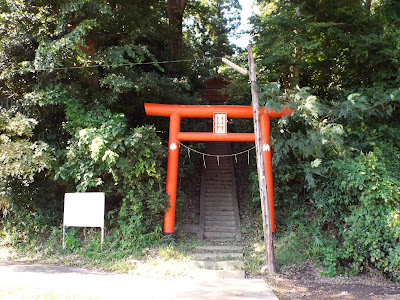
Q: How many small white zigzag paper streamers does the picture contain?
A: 5